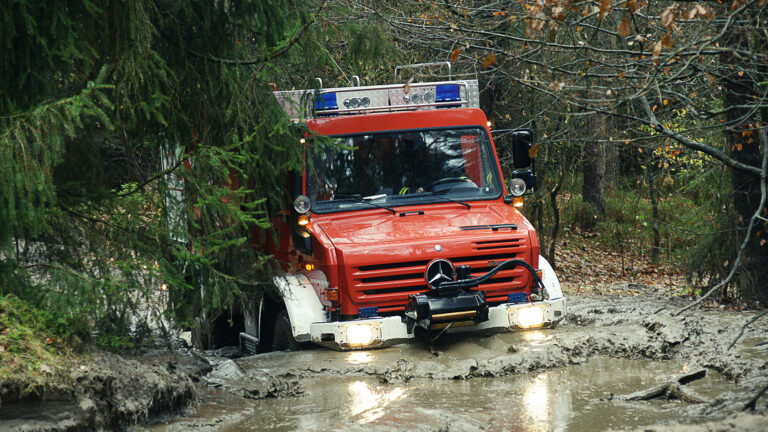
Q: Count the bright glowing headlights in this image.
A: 2